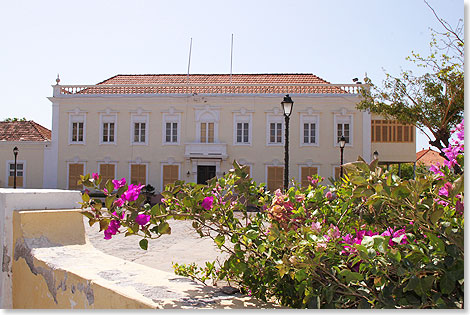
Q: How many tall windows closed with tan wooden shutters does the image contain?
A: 8